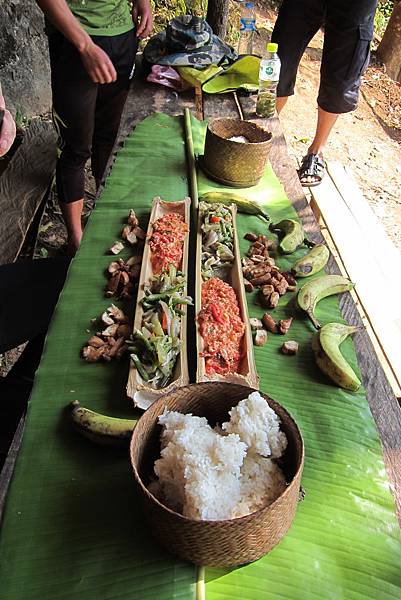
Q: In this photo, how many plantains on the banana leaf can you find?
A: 6